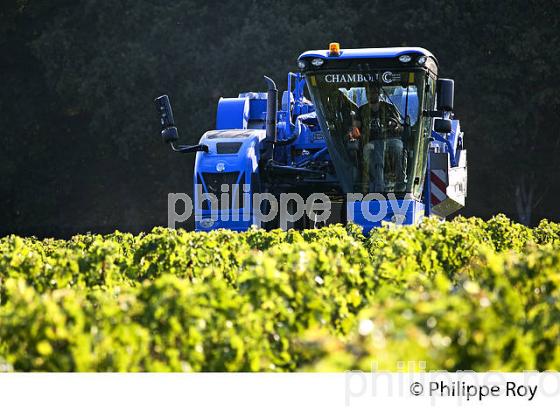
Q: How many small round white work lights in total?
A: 4